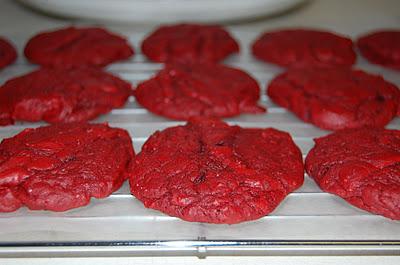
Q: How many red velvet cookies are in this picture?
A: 11